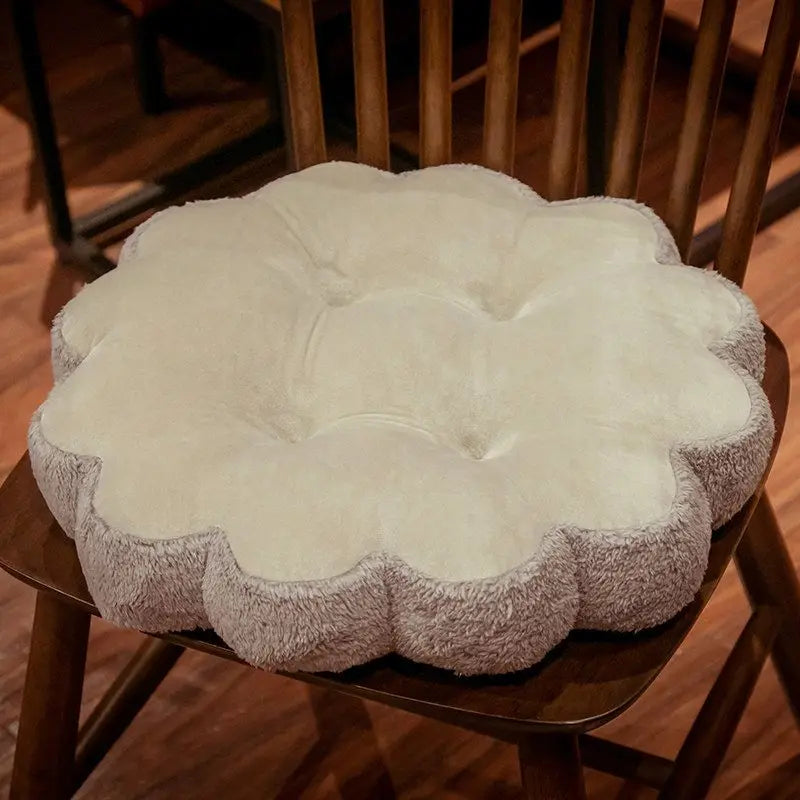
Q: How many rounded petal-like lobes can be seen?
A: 12